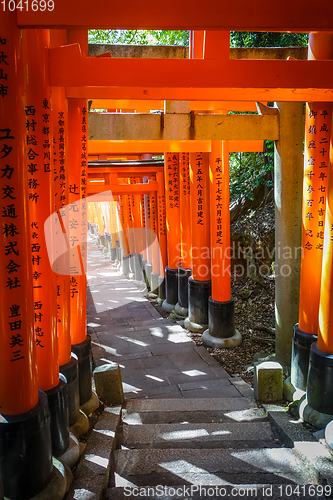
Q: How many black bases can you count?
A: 10